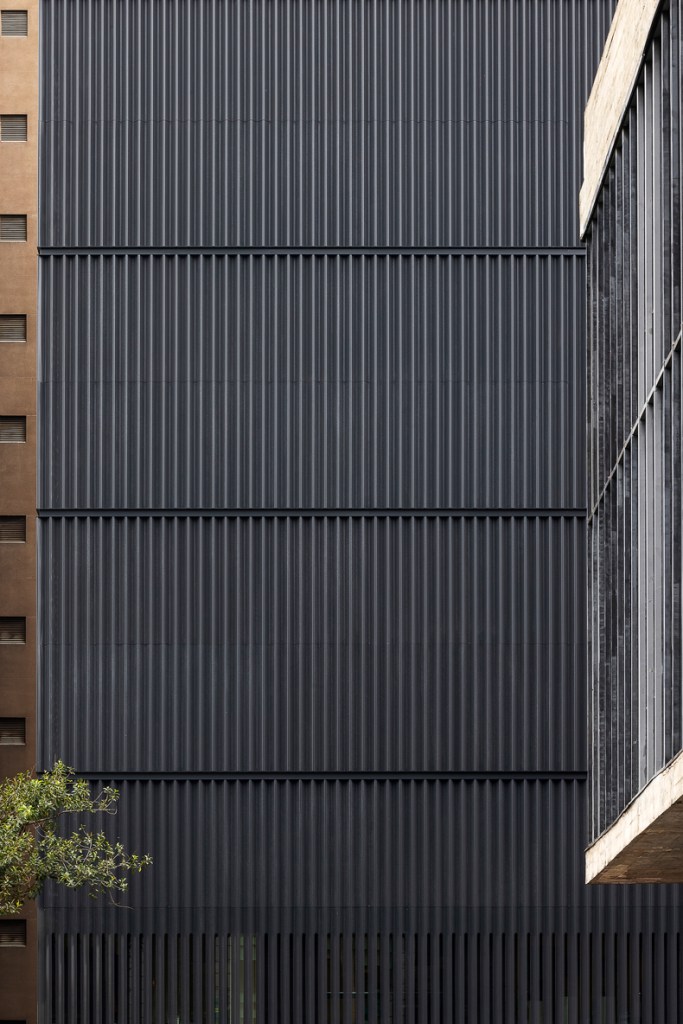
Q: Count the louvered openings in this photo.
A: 9